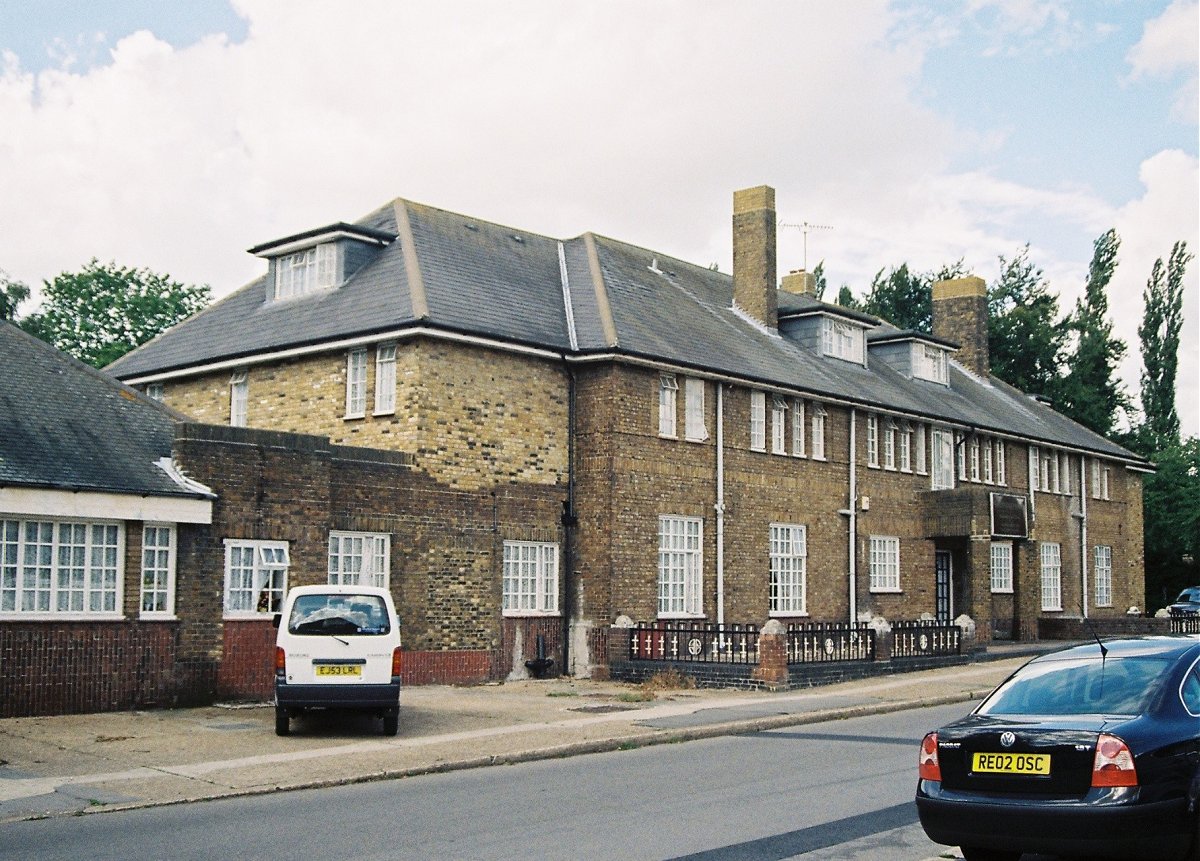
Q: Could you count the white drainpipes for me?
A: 4